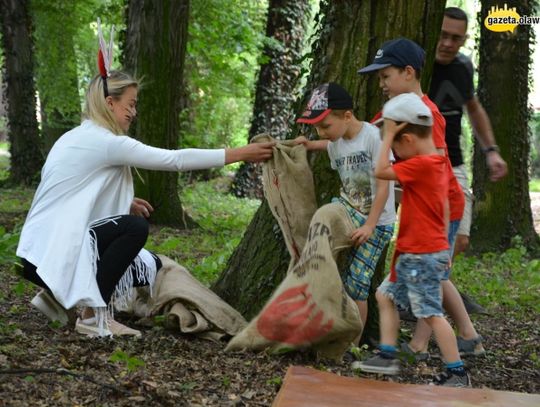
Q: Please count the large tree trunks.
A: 5